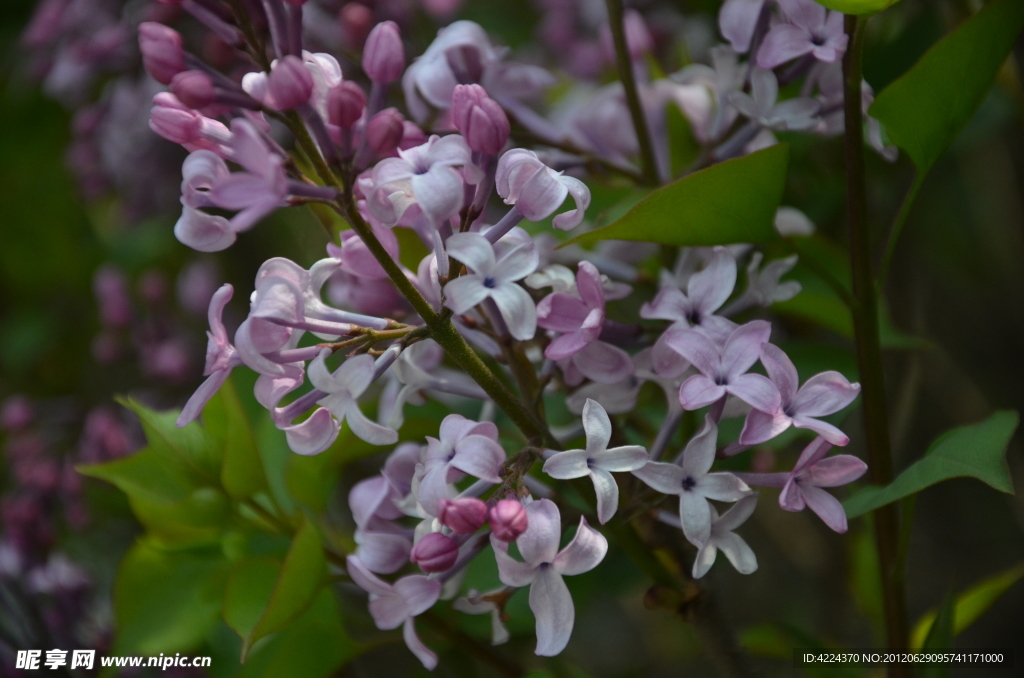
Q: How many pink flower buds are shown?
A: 11